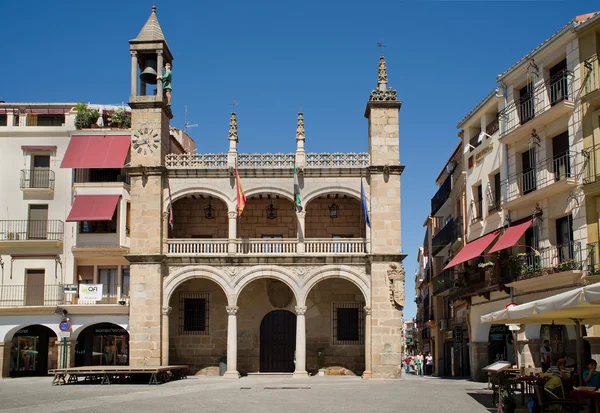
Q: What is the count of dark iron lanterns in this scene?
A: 3